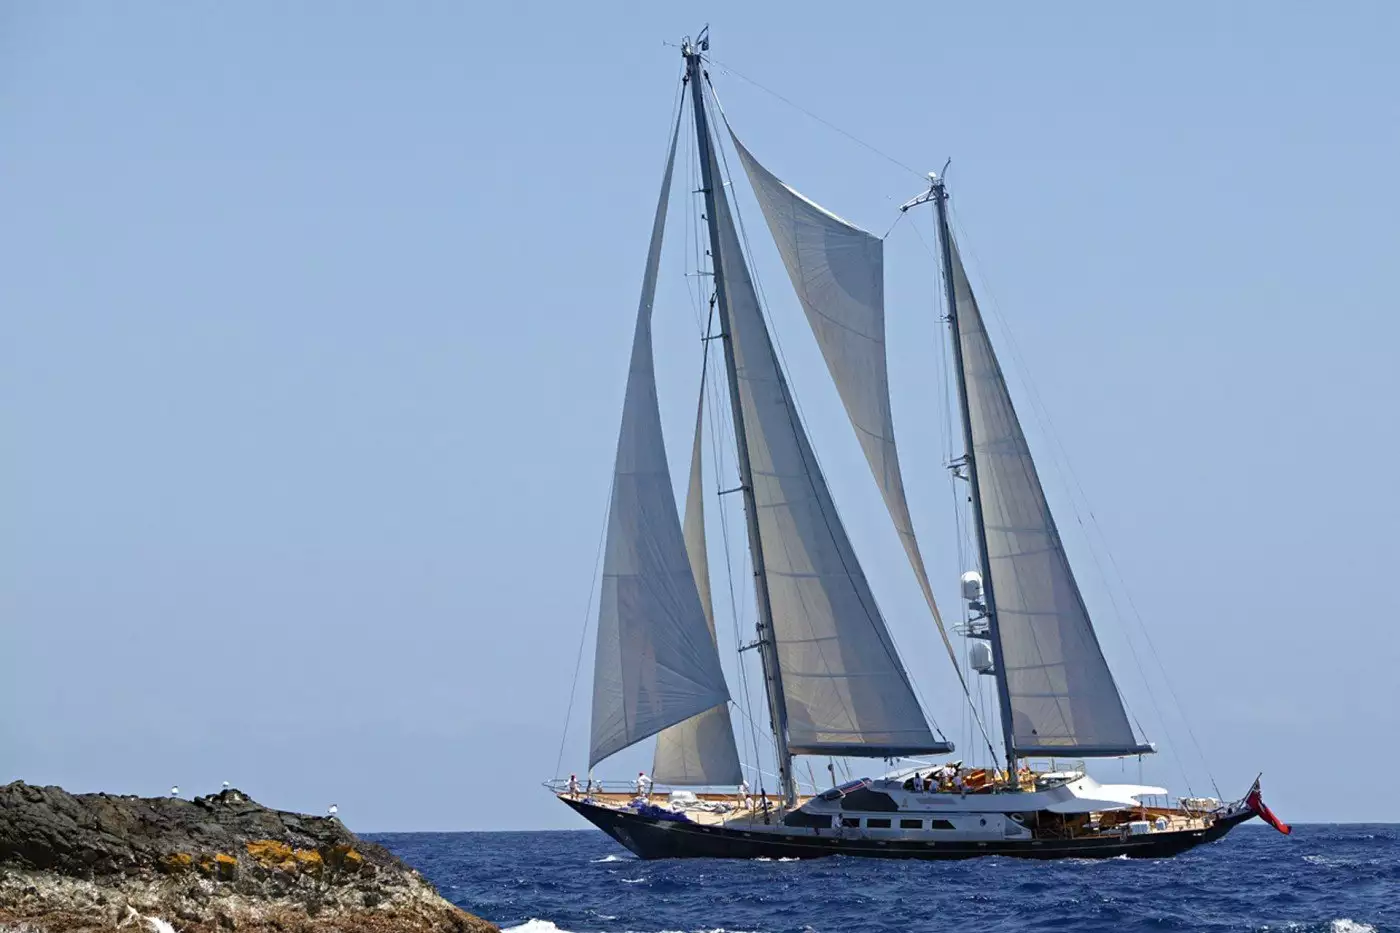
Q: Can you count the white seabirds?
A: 3